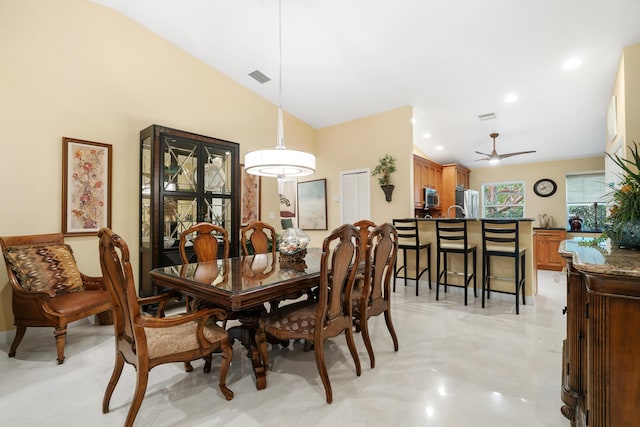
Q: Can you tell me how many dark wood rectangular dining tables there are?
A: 1